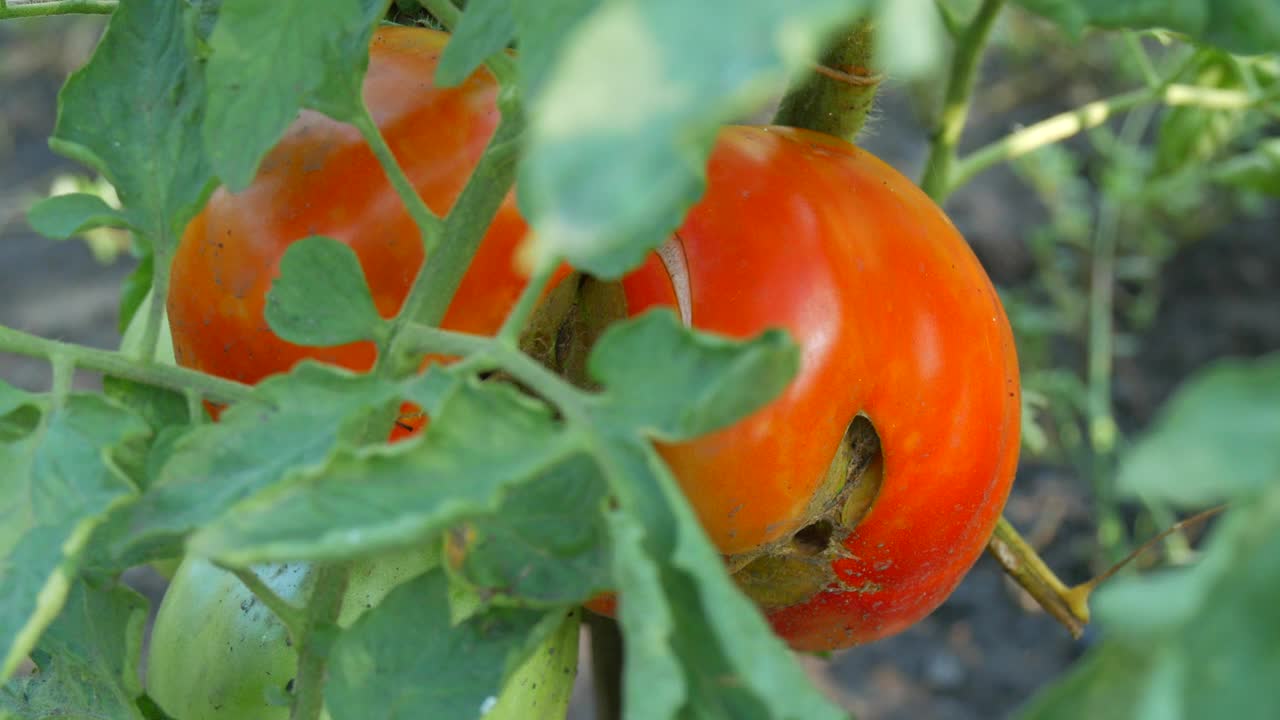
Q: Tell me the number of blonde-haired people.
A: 0